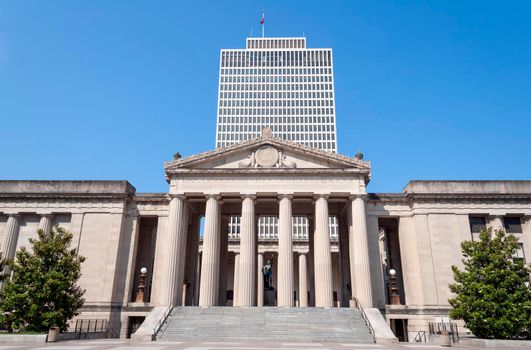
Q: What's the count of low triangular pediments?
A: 1